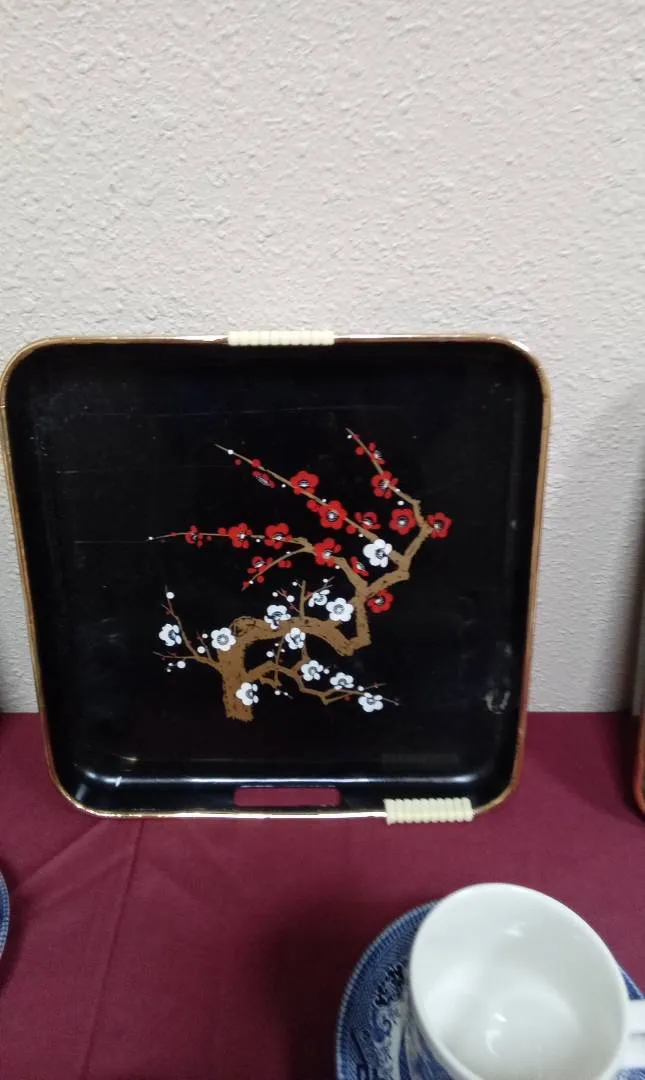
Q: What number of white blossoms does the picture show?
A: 11